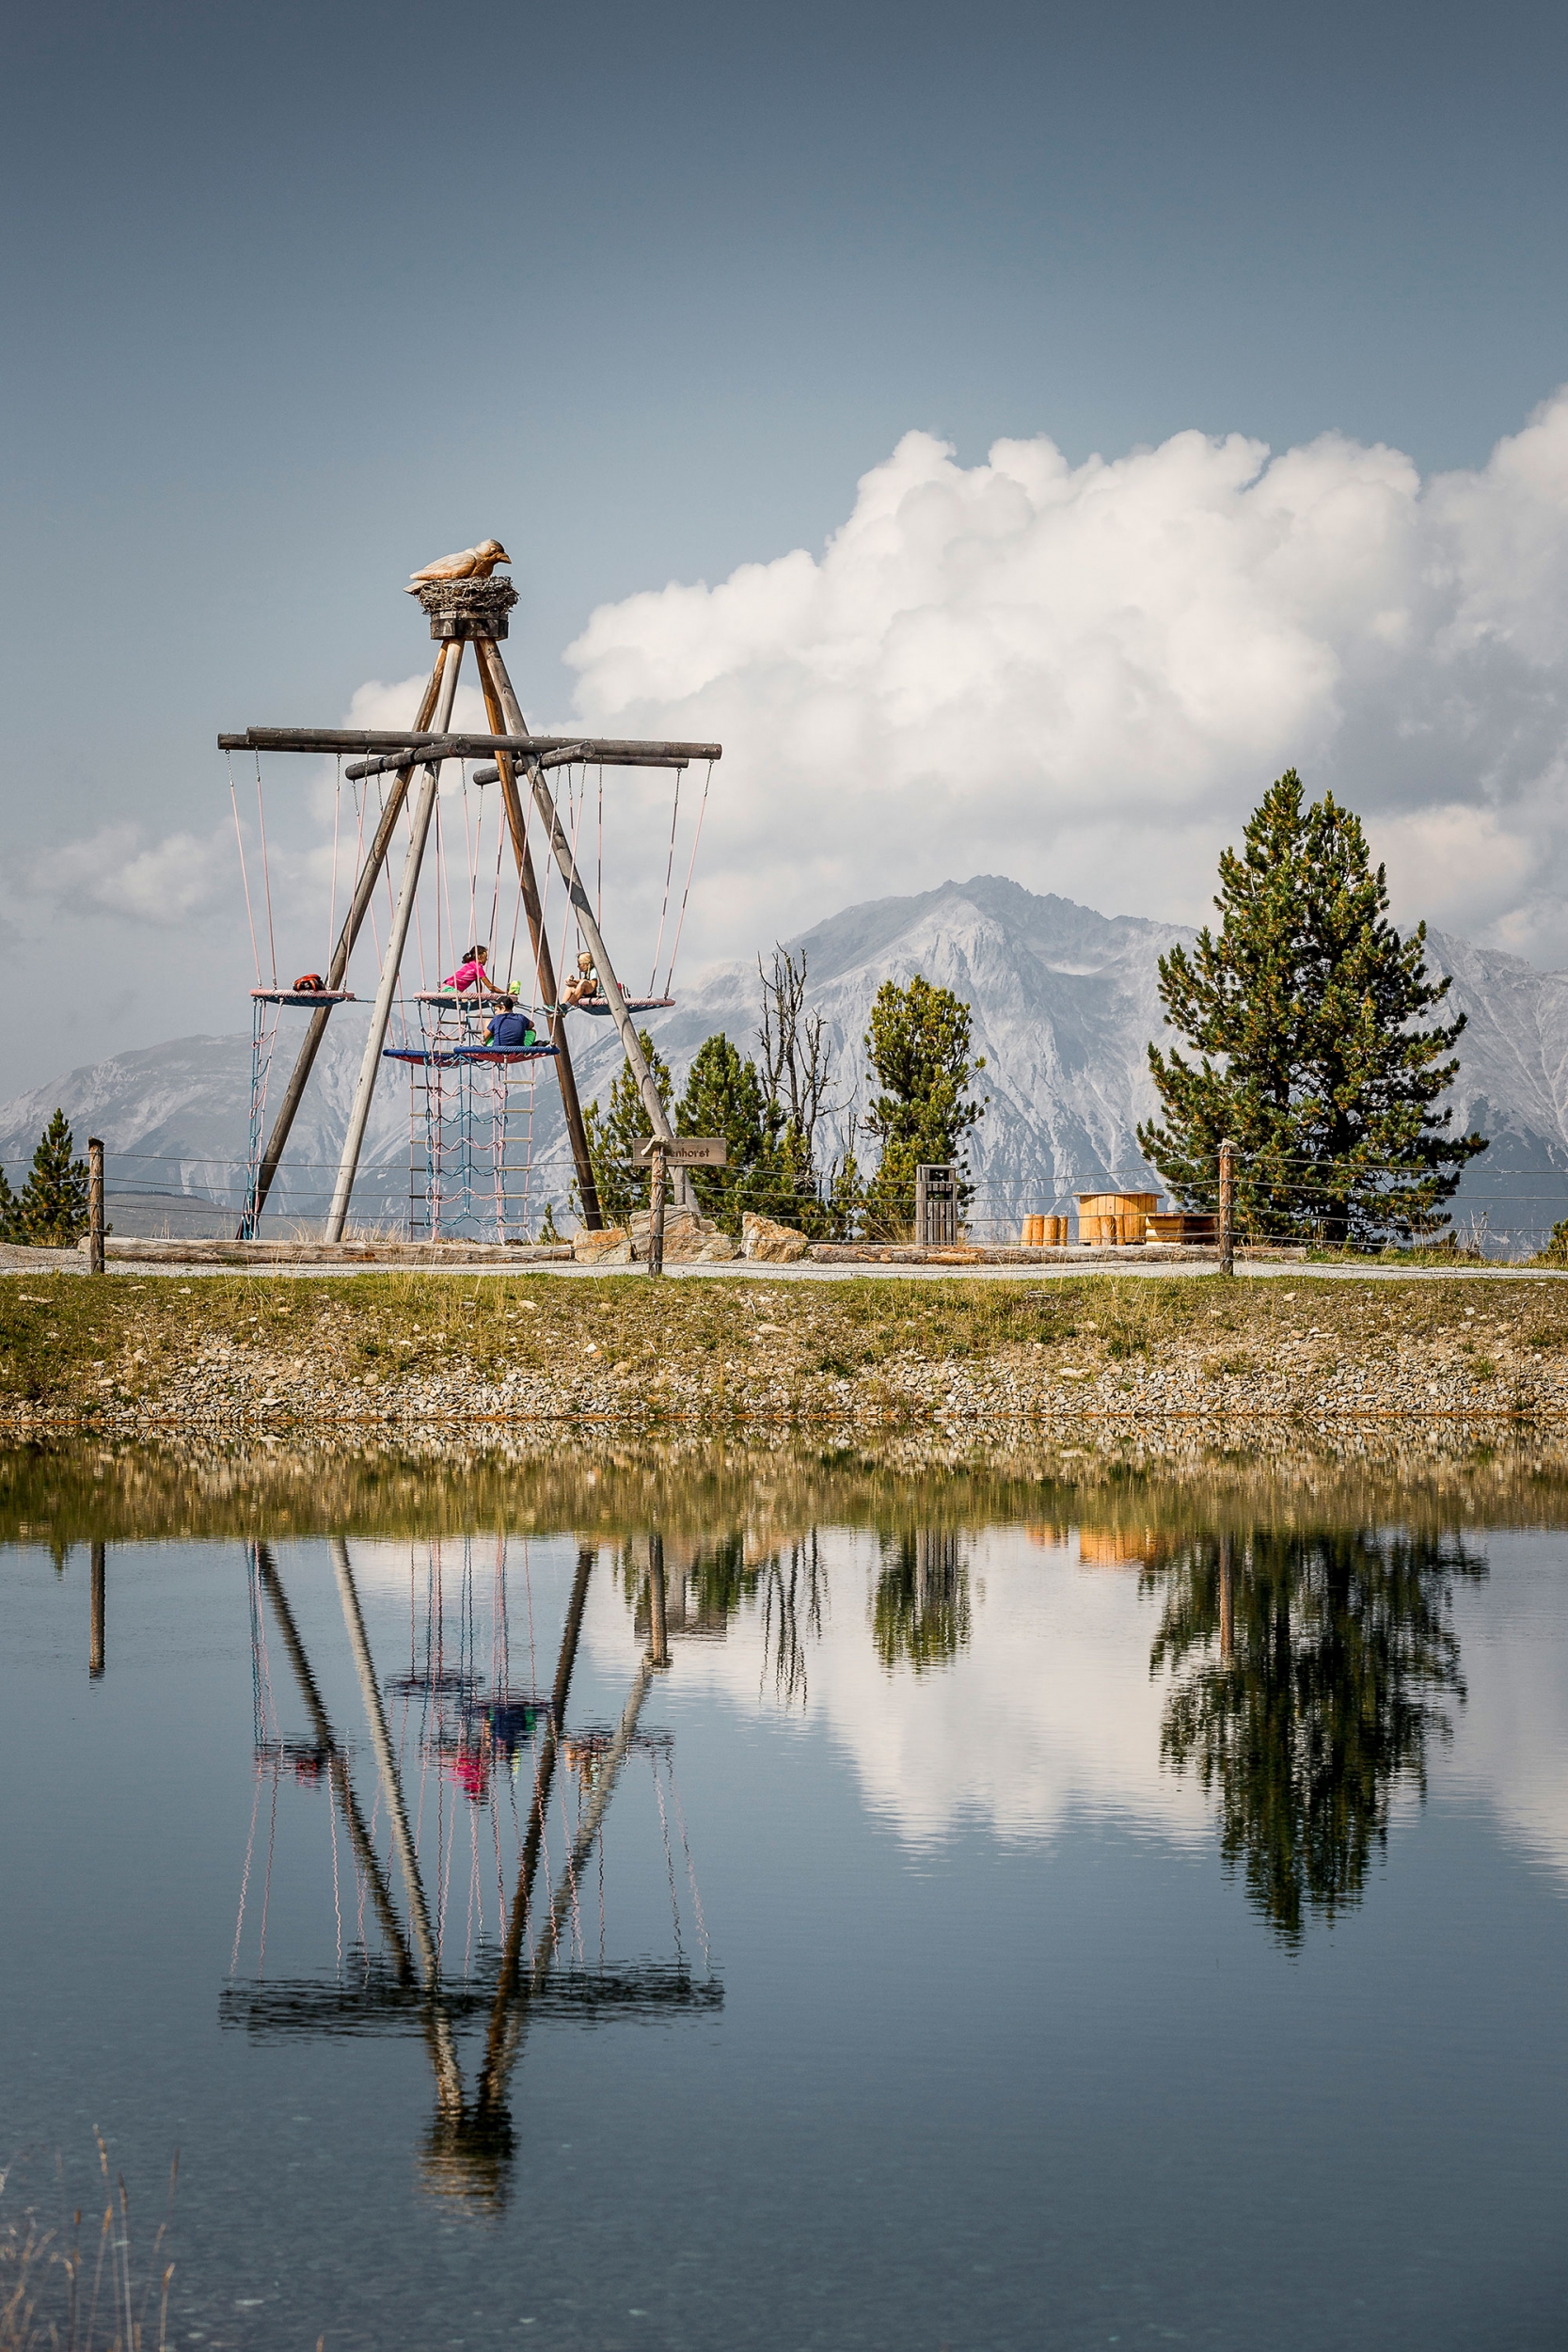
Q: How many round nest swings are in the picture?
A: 5